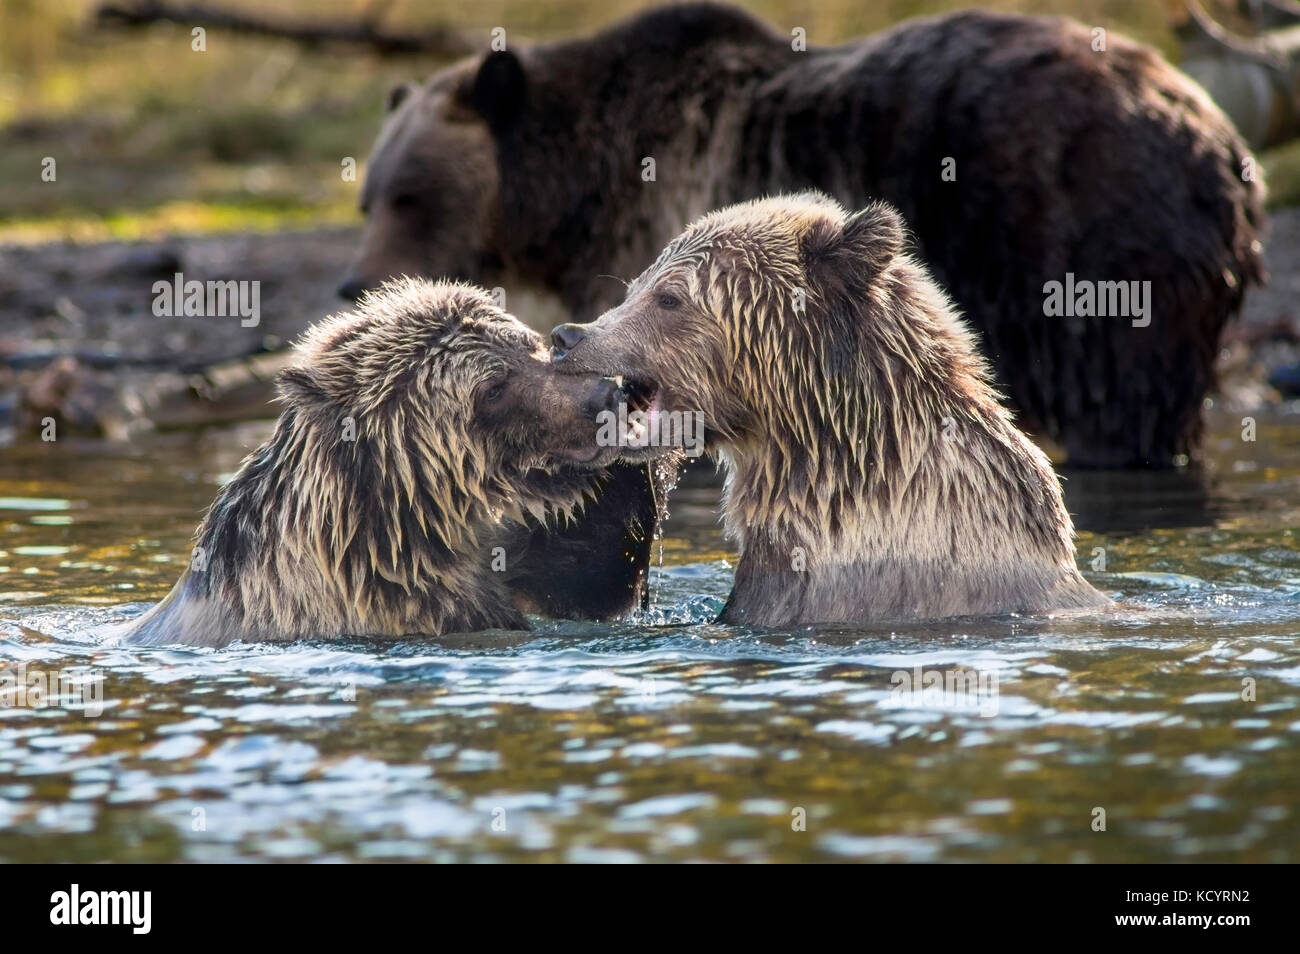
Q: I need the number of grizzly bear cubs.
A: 2